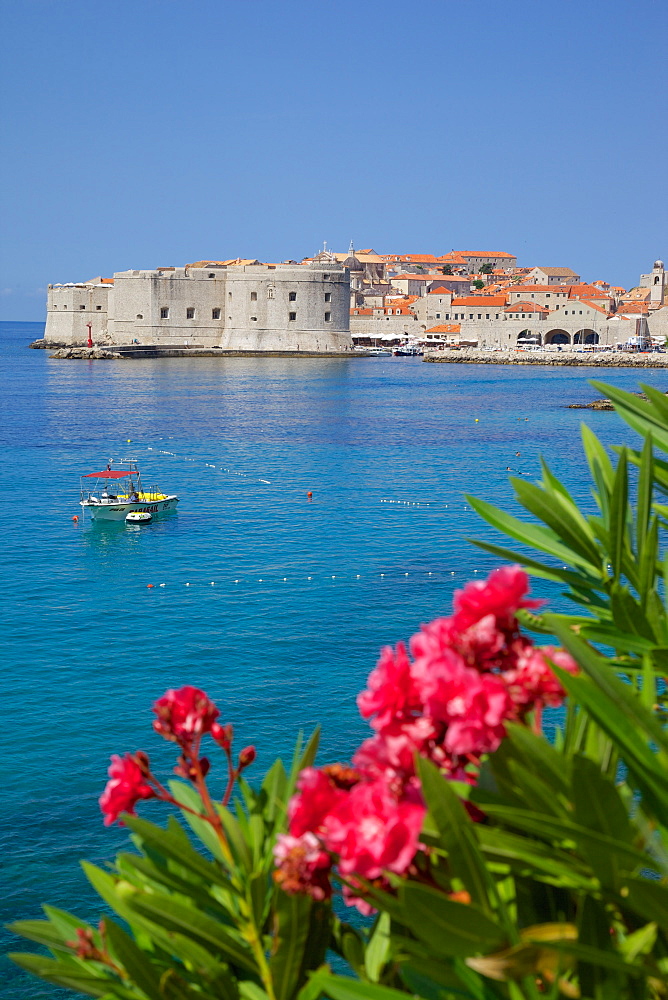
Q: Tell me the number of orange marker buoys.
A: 3